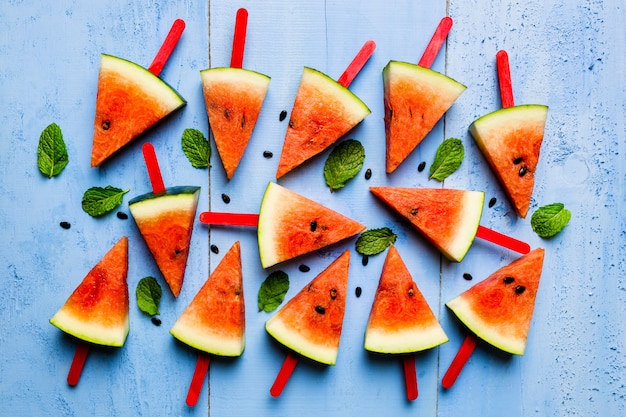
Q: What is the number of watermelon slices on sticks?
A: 13